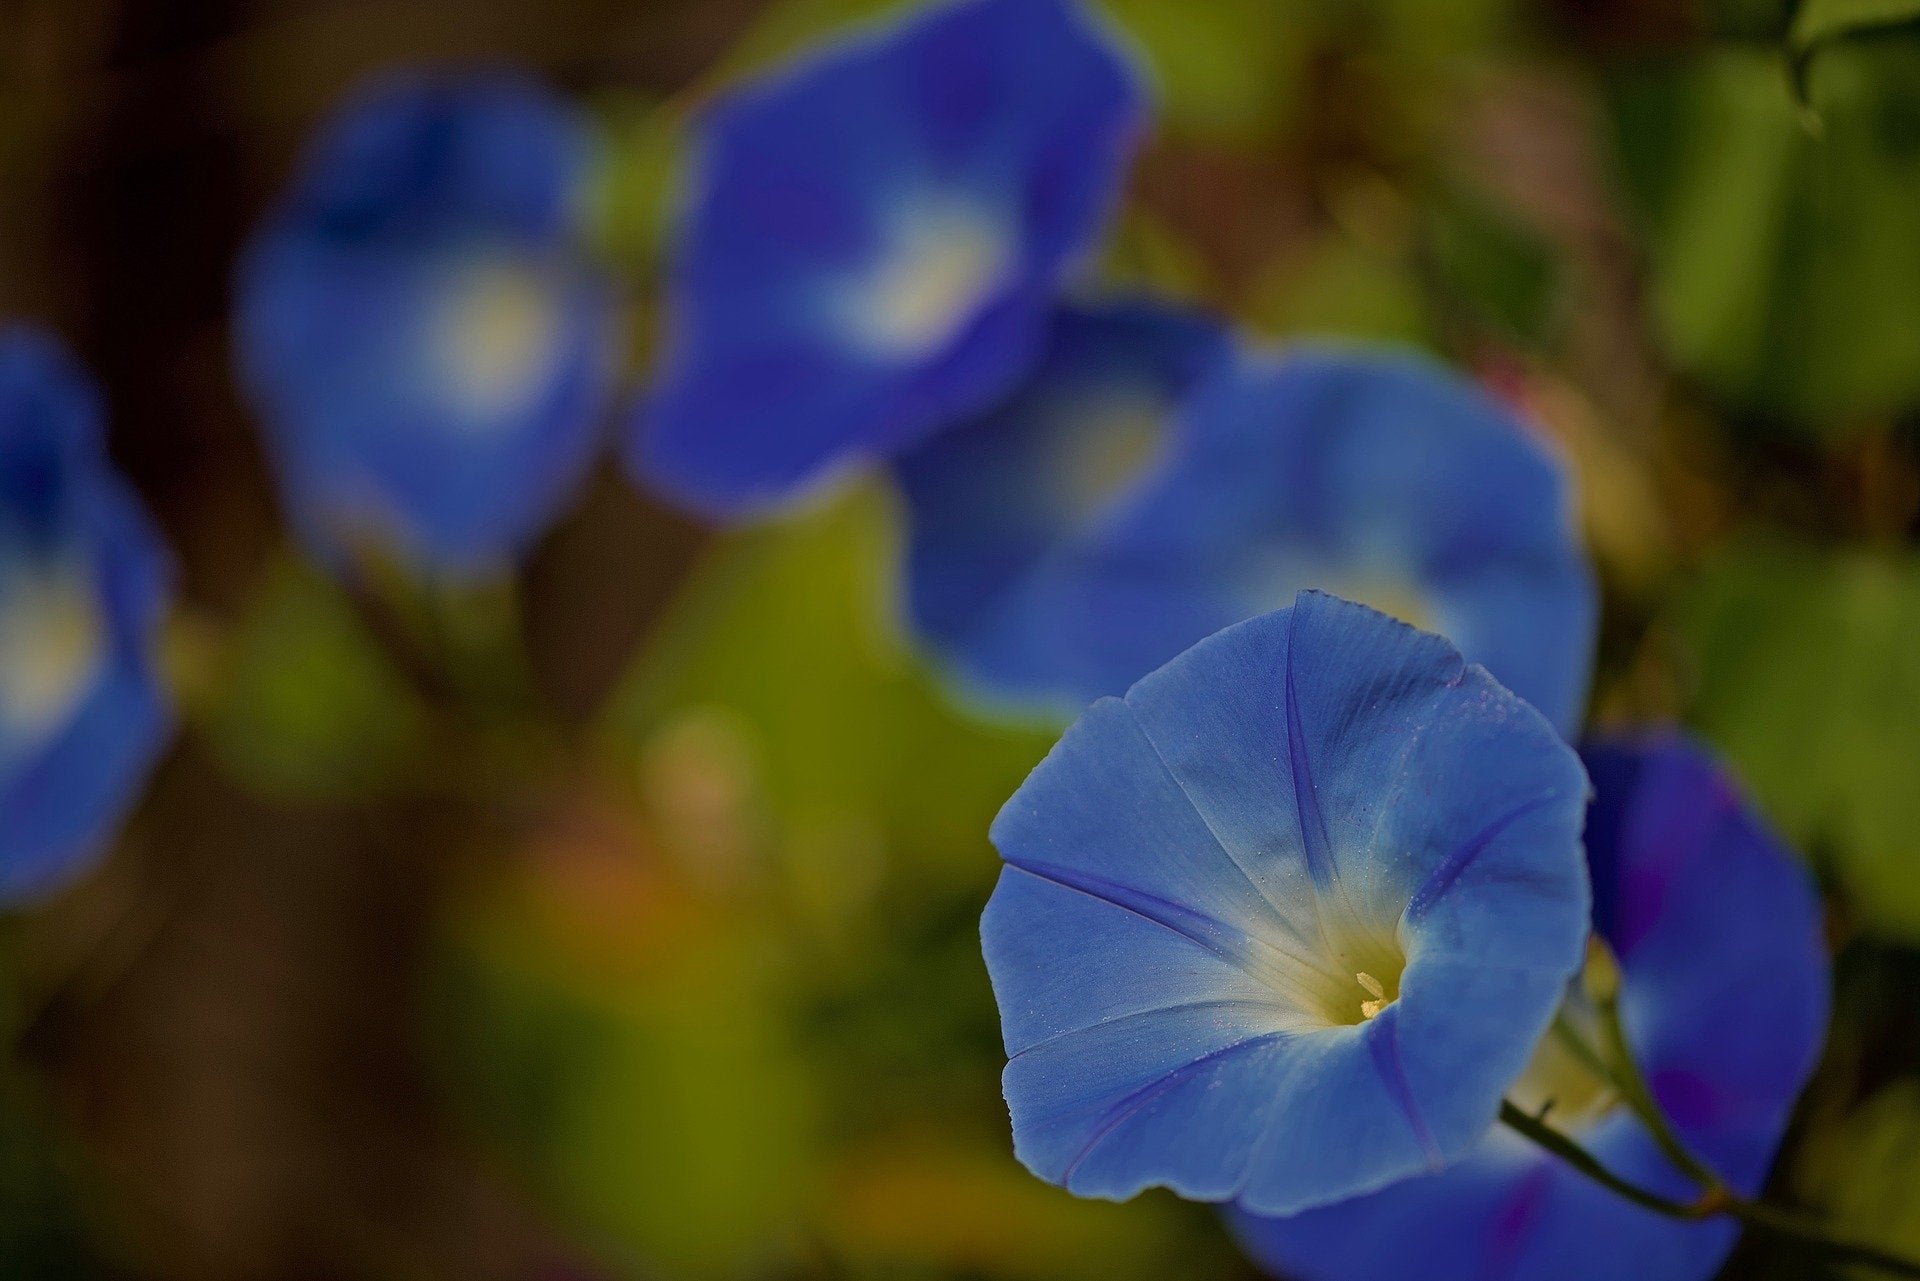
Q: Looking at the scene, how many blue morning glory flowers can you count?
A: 7